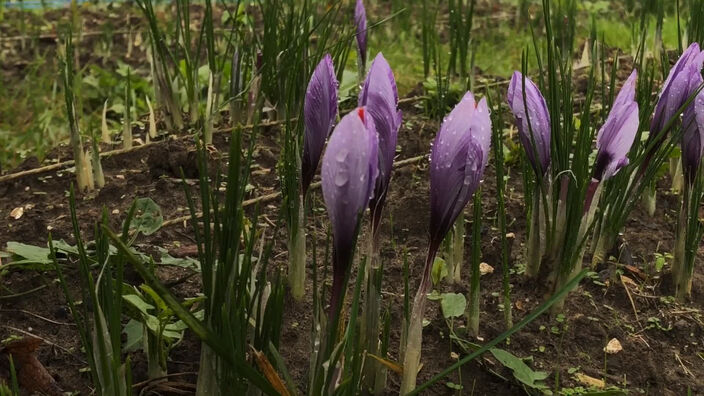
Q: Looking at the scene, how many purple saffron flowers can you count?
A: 9